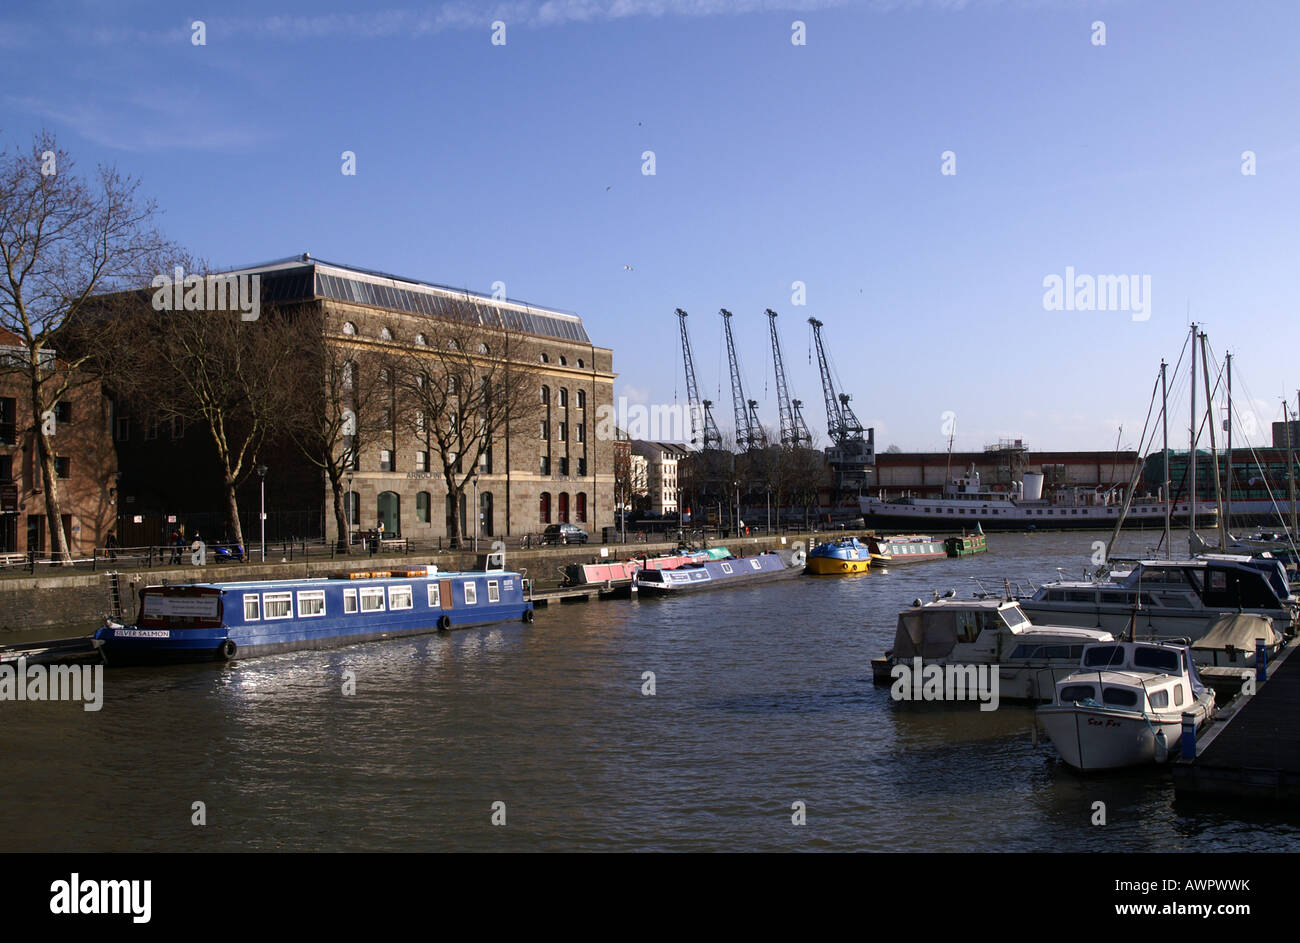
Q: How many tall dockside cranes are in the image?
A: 4